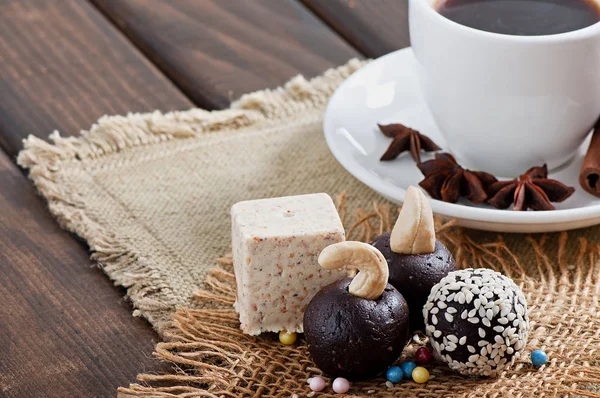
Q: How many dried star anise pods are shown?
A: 3